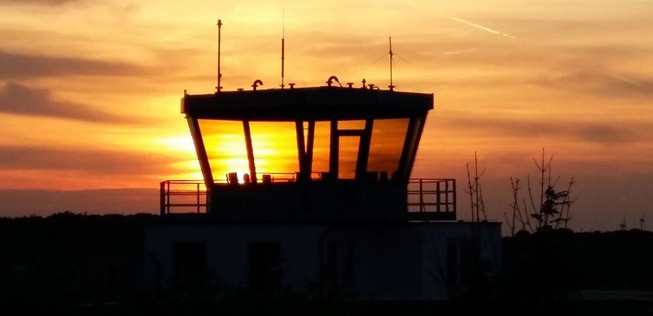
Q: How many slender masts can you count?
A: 3